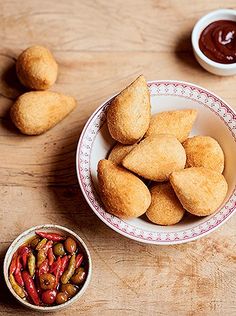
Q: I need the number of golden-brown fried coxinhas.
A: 10